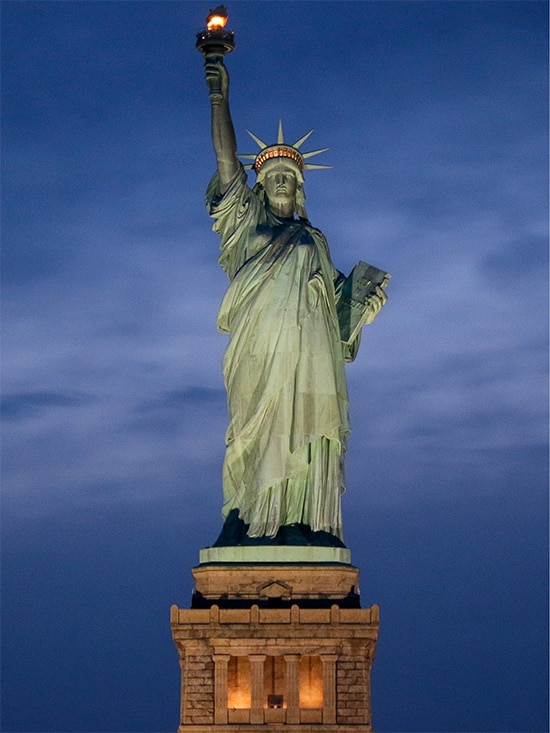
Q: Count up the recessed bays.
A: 3